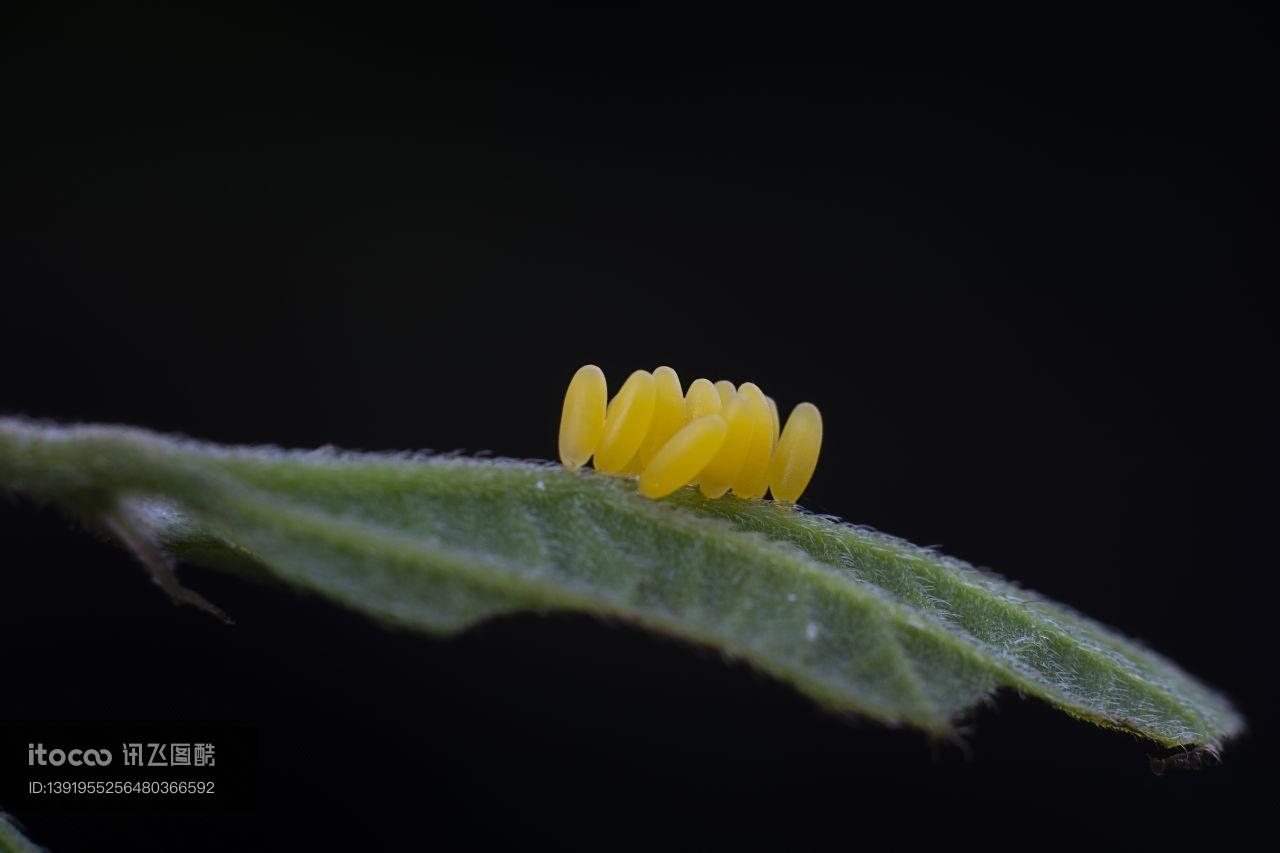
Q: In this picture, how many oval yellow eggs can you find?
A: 10